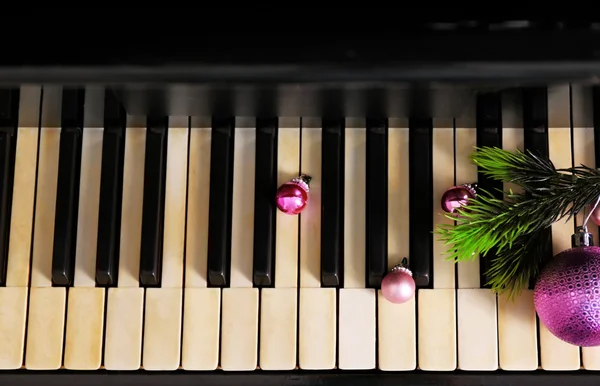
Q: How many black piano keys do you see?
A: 12